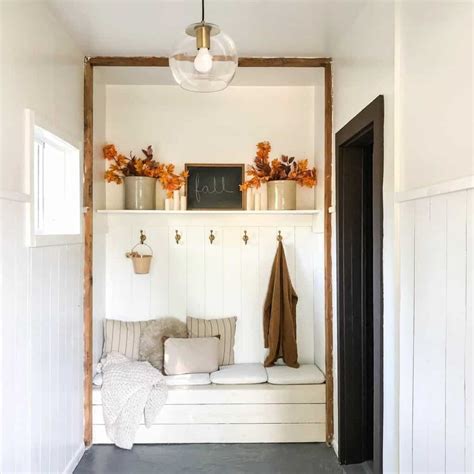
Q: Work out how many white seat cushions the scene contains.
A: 4